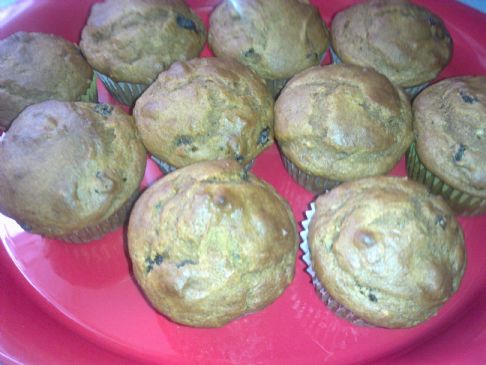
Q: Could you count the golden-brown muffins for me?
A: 10